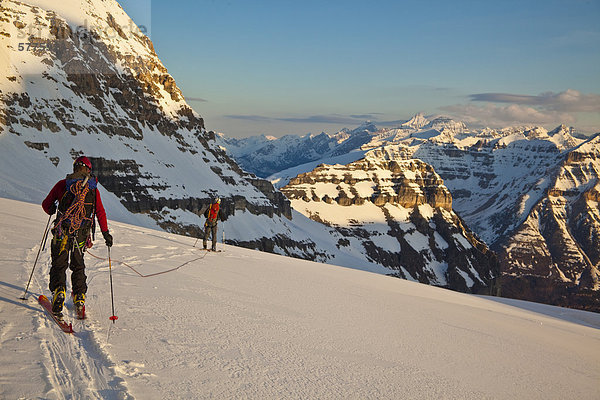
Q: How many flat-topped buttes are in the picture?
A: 1